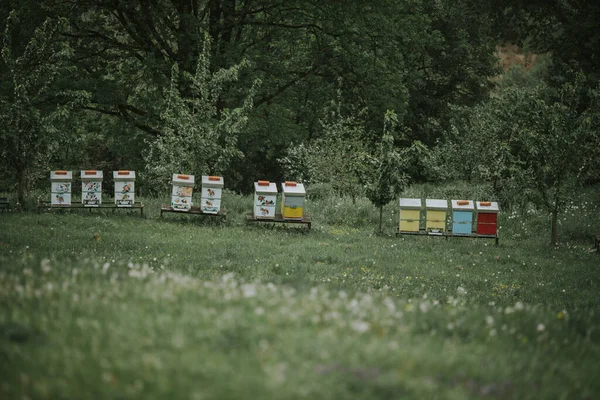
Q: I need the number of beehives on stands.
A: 11